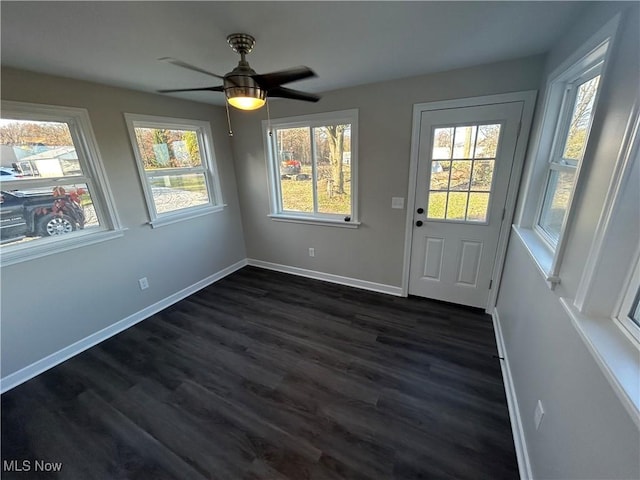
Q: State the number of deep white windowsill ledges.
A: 2